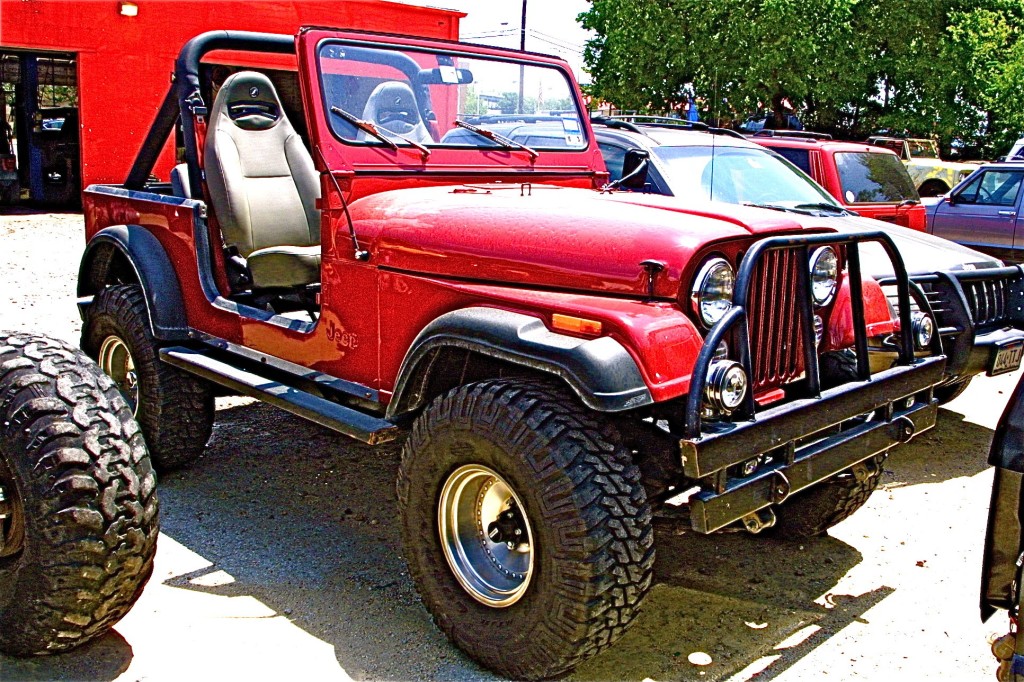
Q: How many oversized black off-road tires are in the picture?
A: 4